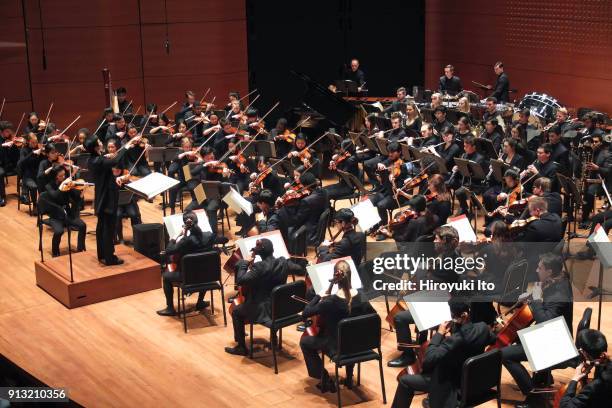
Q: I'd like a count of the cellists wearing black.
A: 9